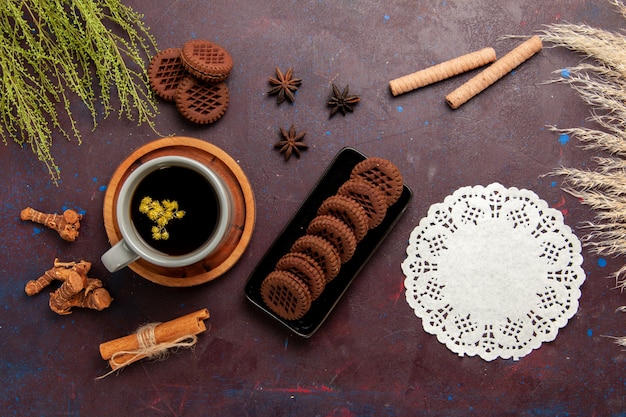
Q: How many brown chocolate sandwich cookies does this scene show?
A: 10